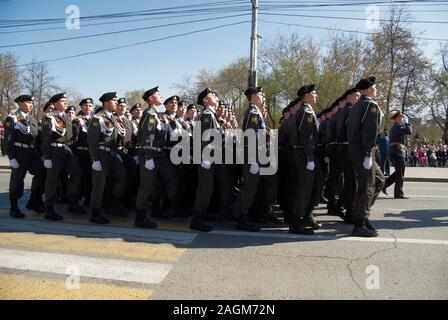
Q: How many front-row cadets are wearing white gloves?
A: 8